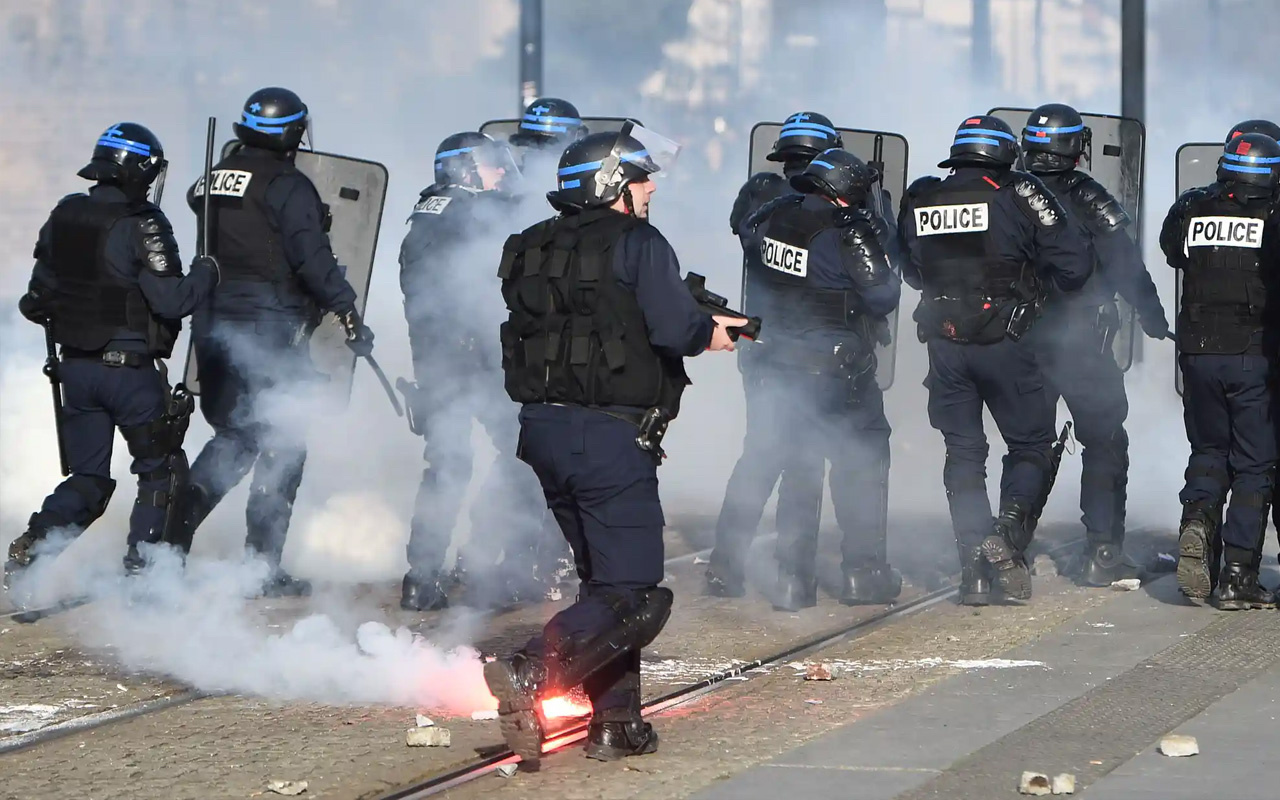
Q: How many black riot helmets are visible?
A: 11